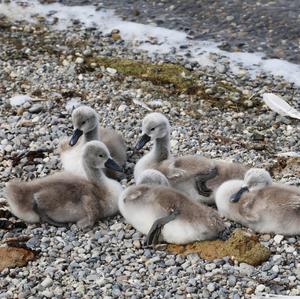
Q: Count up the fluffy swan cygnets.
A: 5